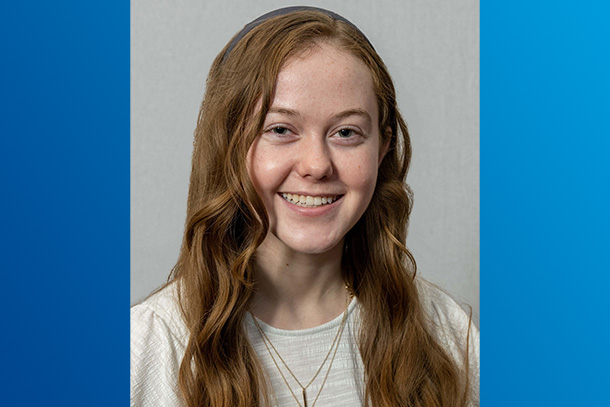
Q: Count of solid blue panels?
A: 2